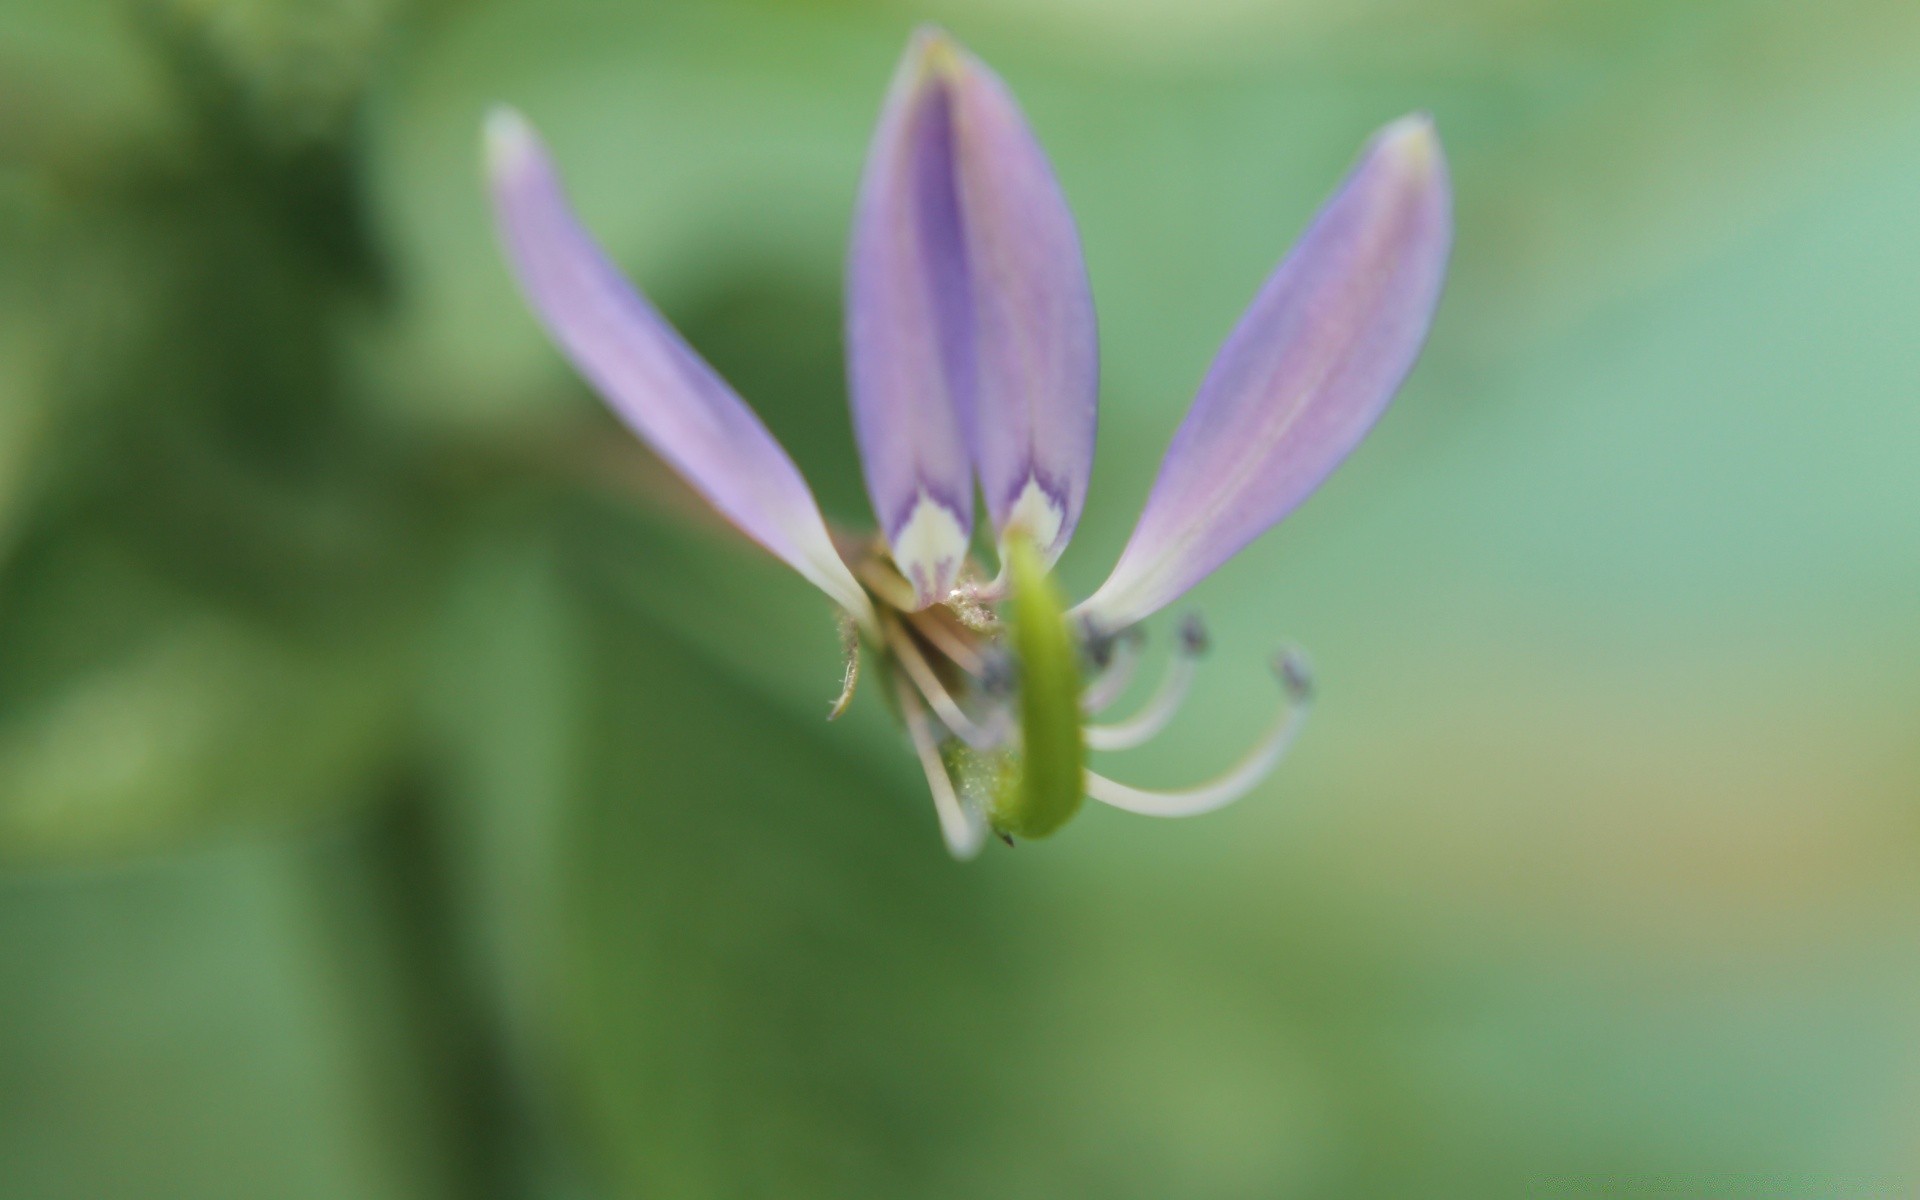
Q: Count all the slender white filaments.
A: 6